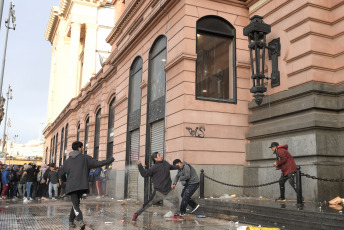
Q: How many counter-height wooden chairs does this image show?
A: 0